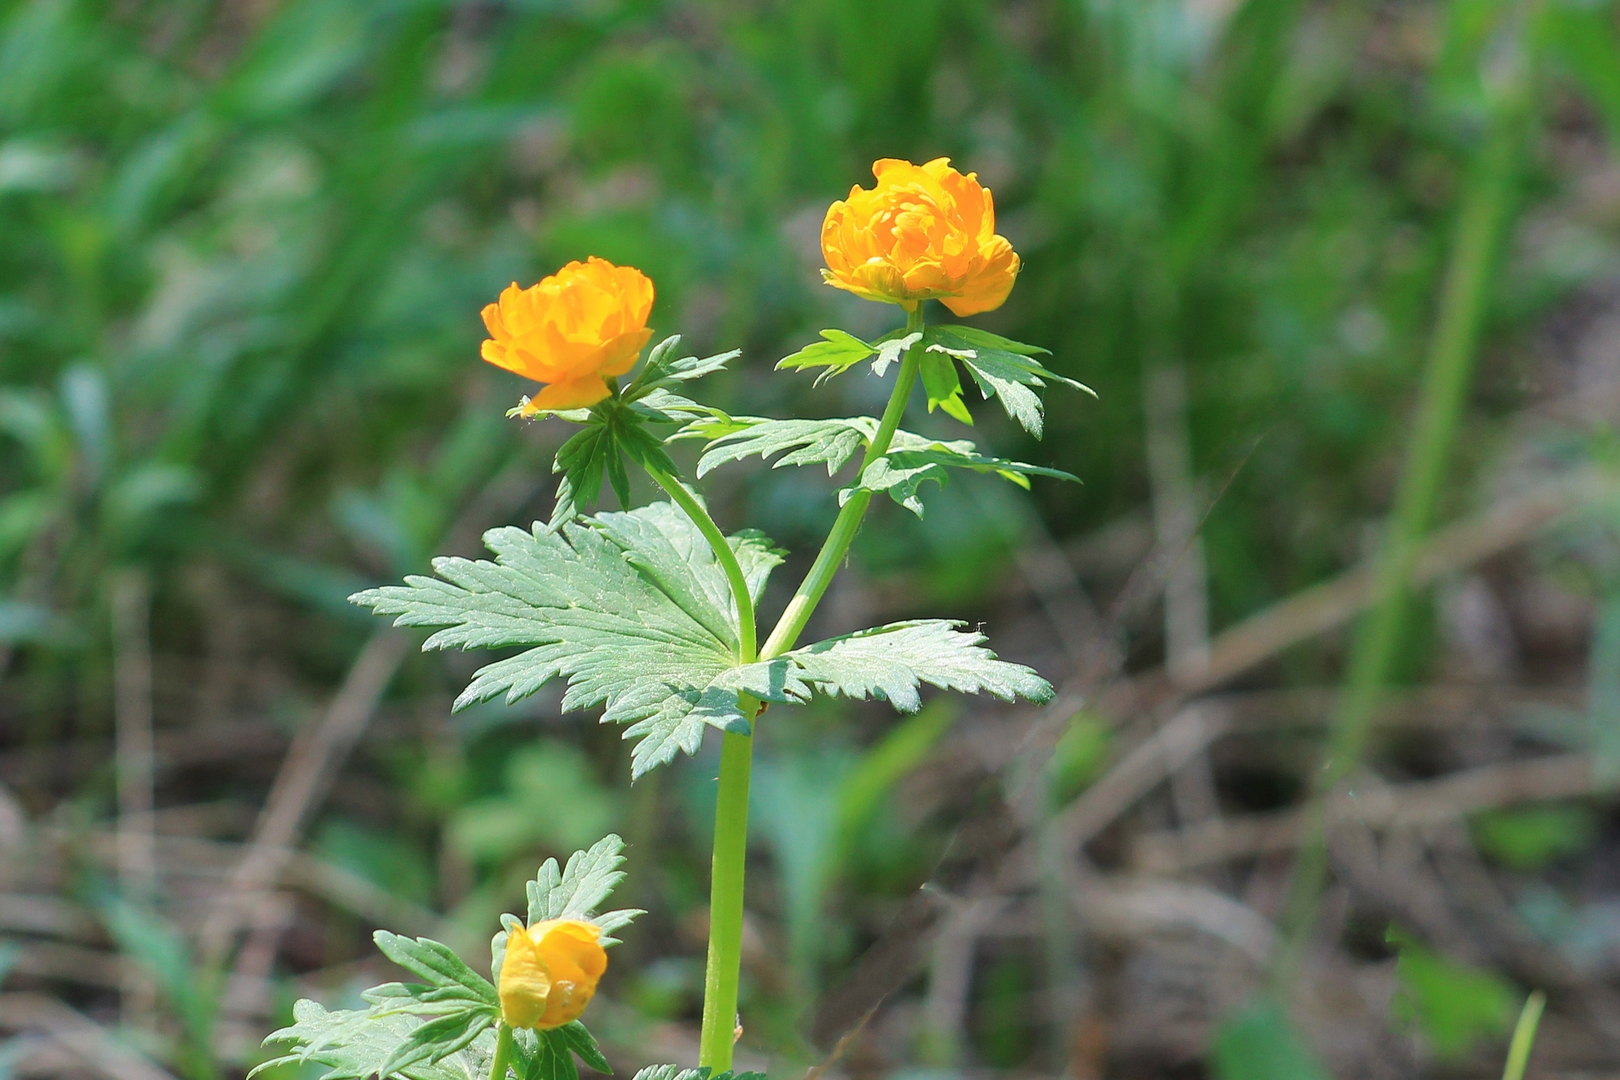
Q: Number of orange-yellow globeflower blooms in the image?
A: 3